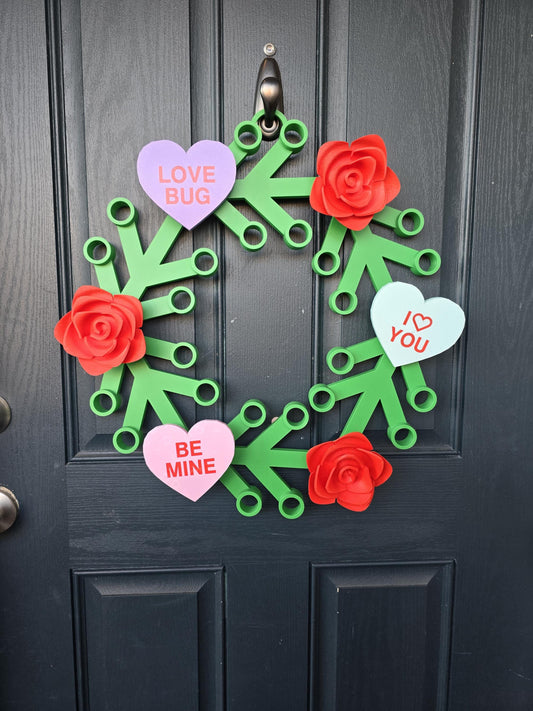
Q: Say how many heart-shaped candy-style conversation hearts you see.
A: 3